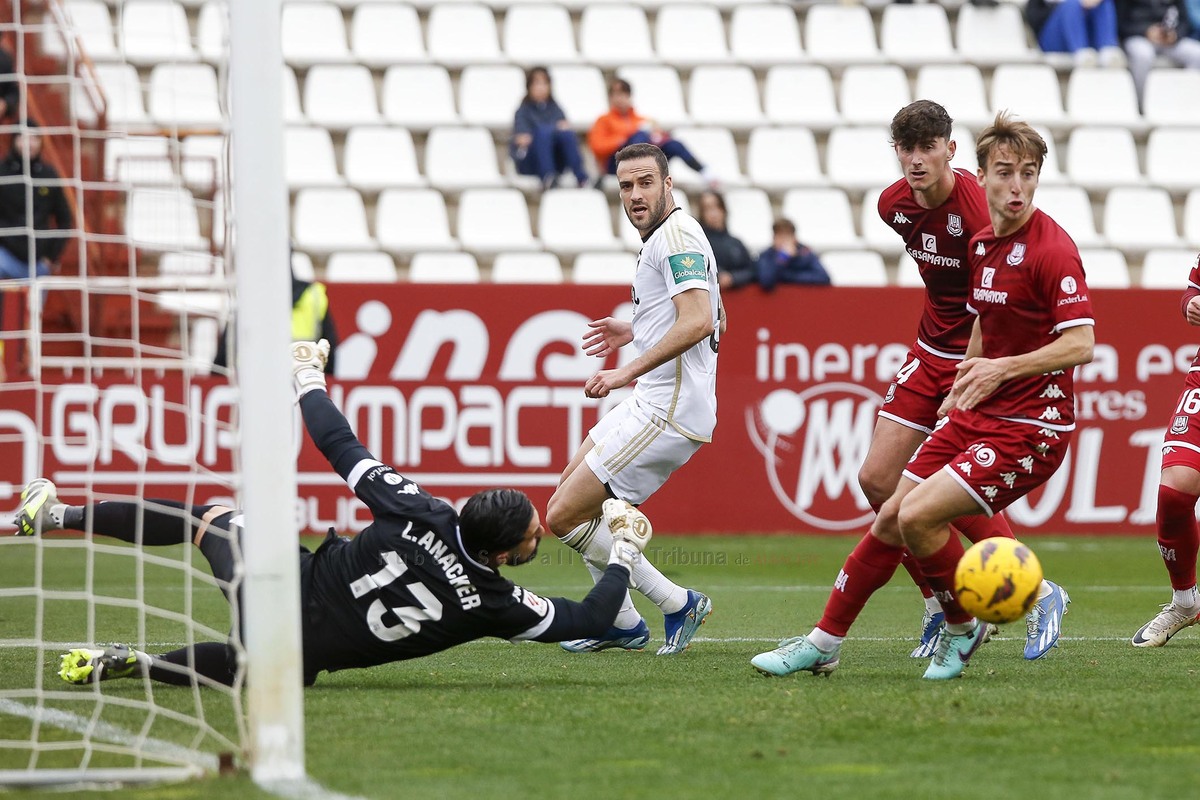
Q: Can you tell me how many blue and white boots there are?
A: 4